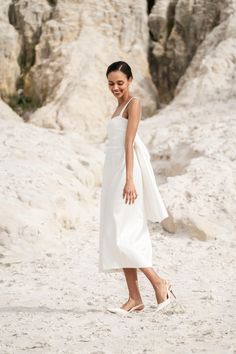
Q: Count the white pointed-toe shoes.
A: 2